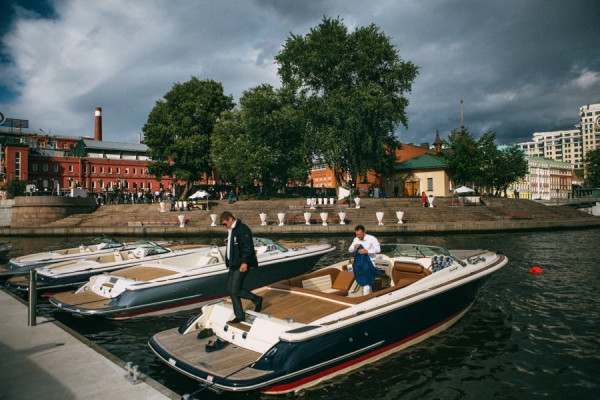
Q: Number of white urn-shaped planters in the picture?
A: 13